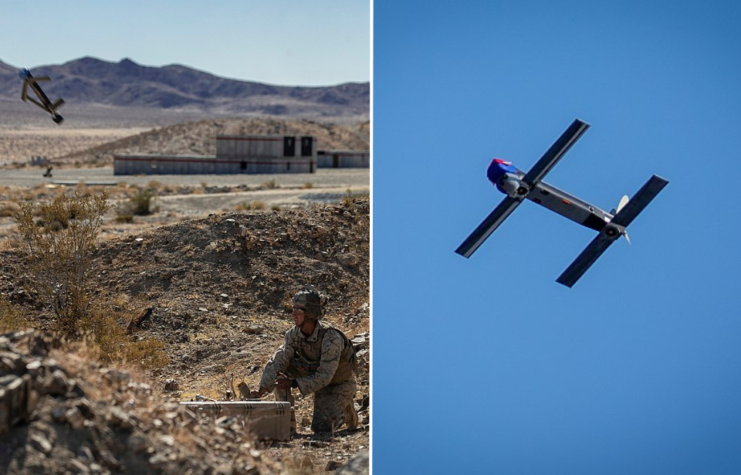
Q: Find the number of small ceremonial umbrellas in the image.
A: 0